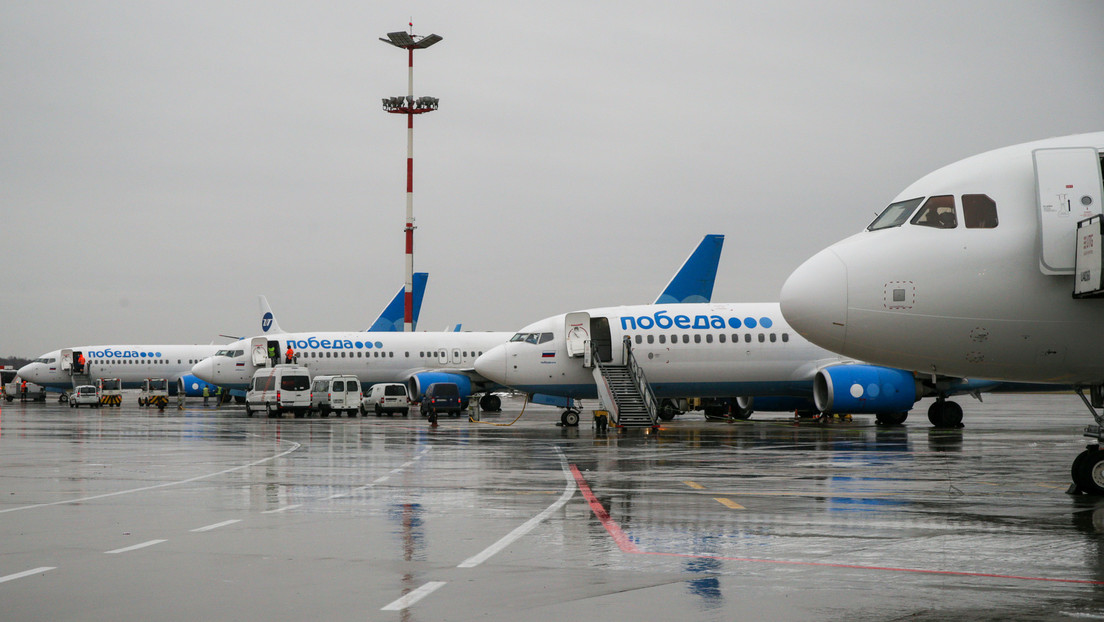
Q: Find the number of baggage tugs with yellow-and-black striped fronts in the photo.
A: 2